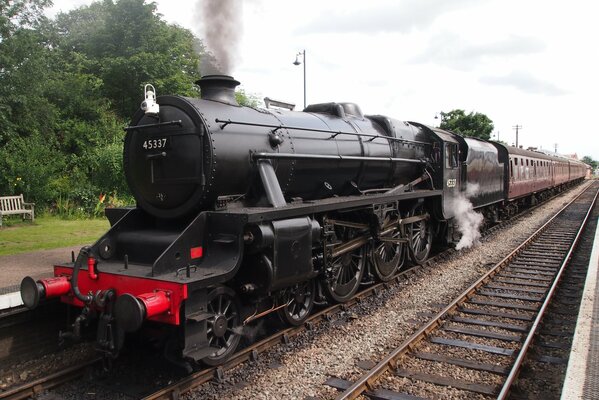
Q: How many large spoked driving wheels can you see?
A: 3